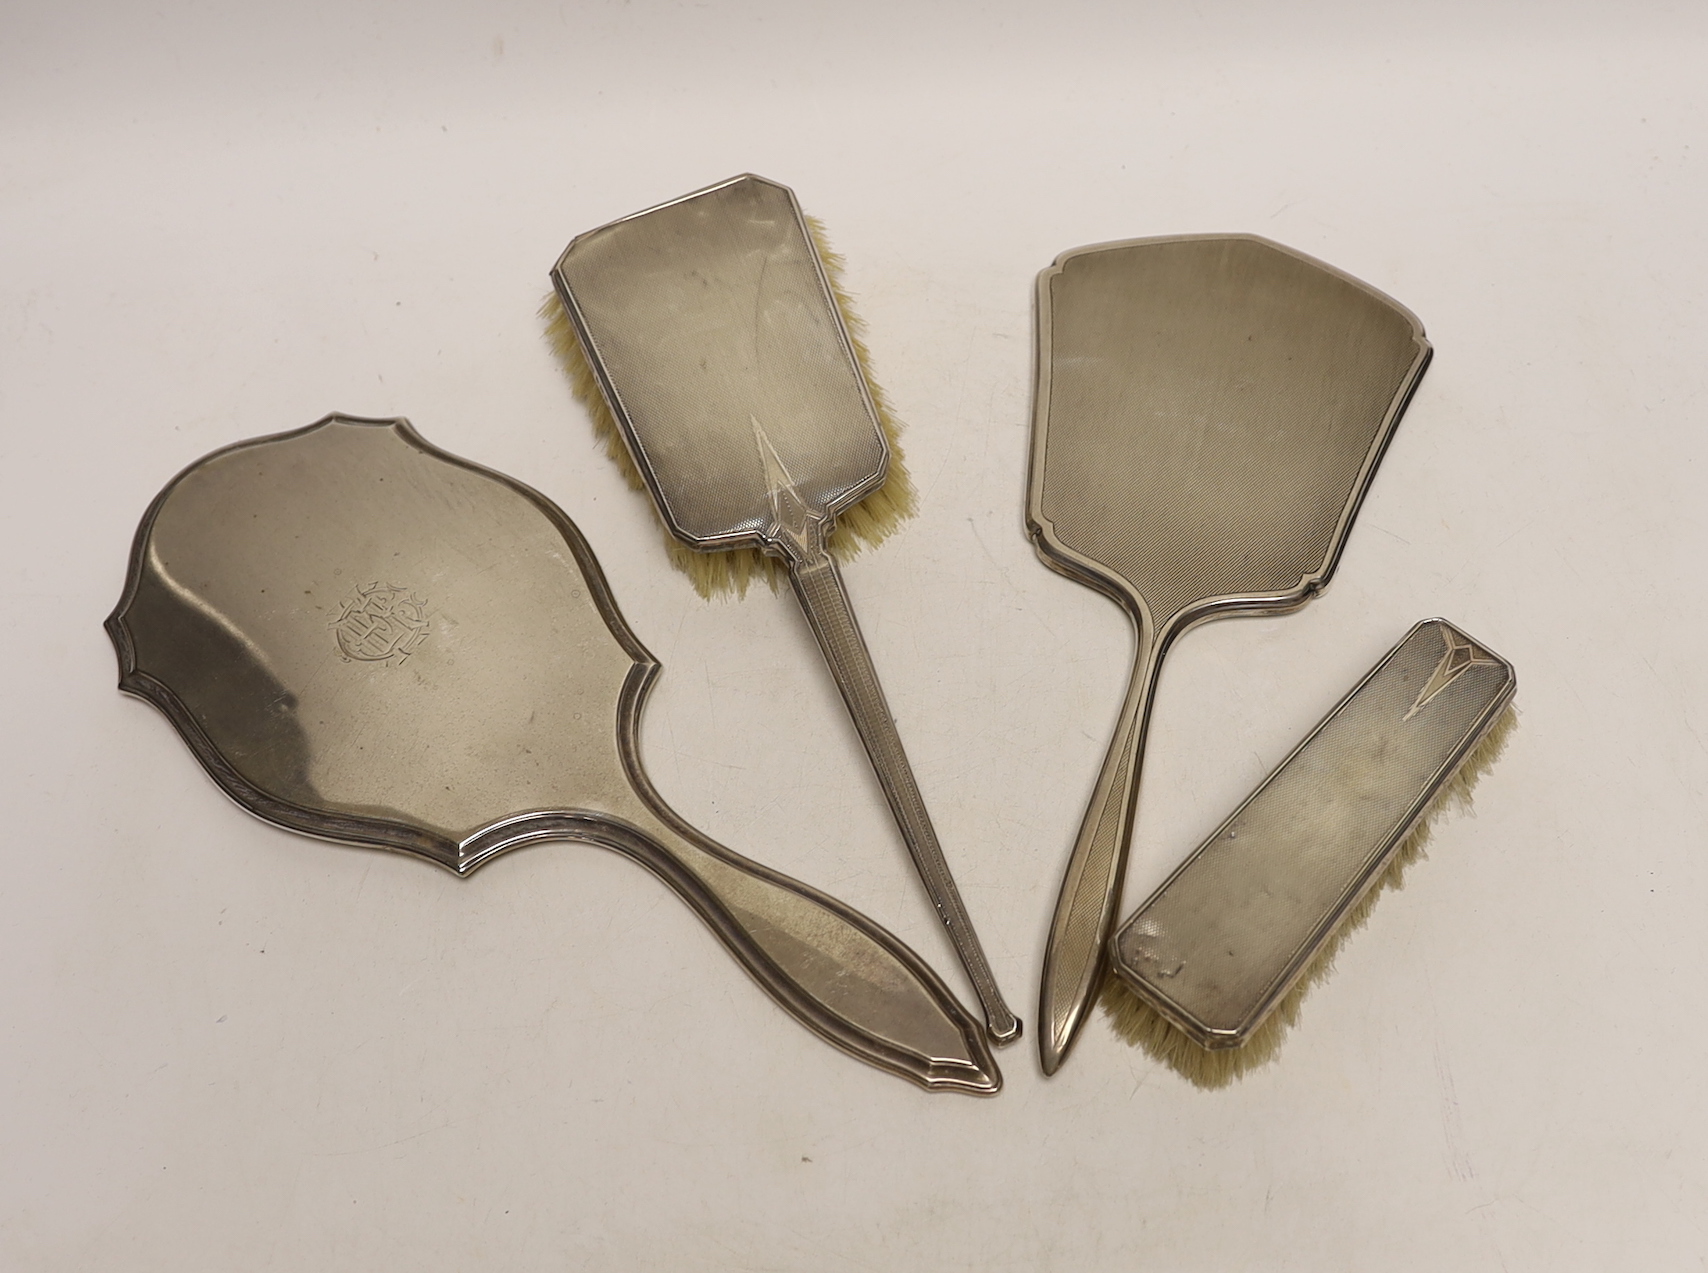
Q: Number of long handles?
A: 3